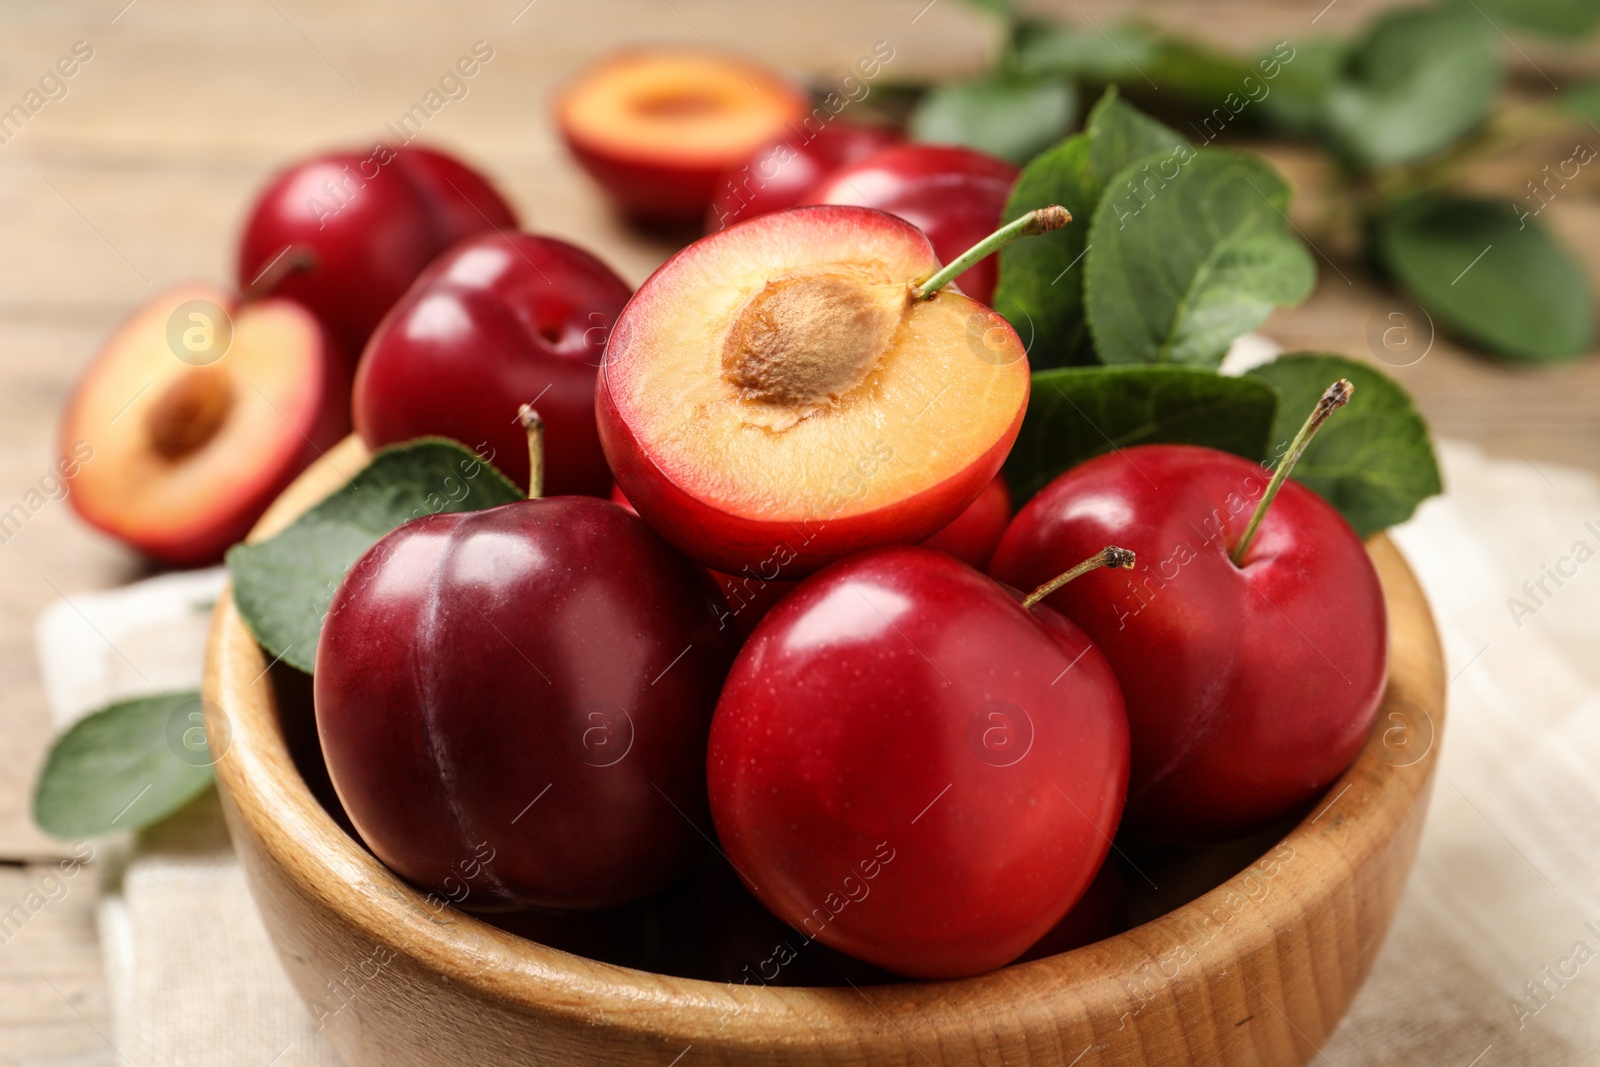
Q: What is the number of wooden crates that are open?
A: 0